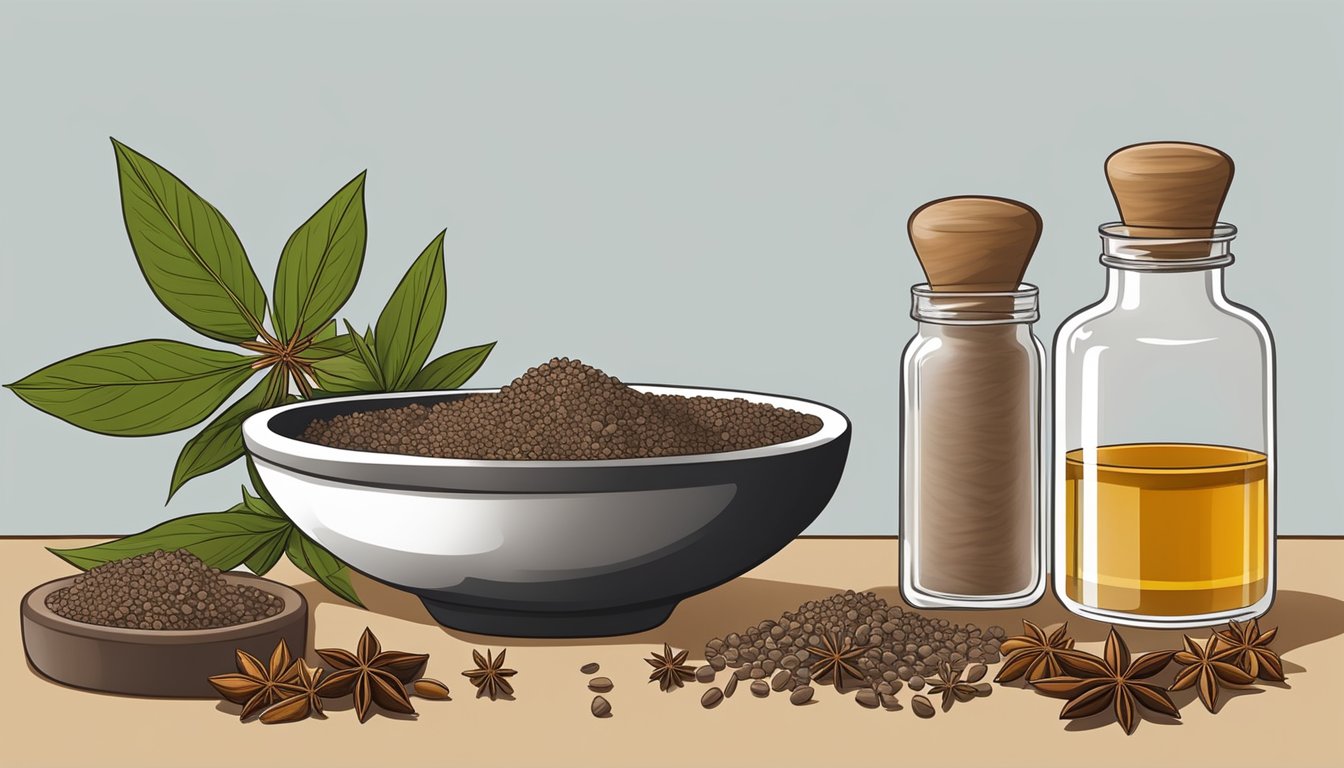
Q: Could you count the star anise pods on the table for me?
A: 11